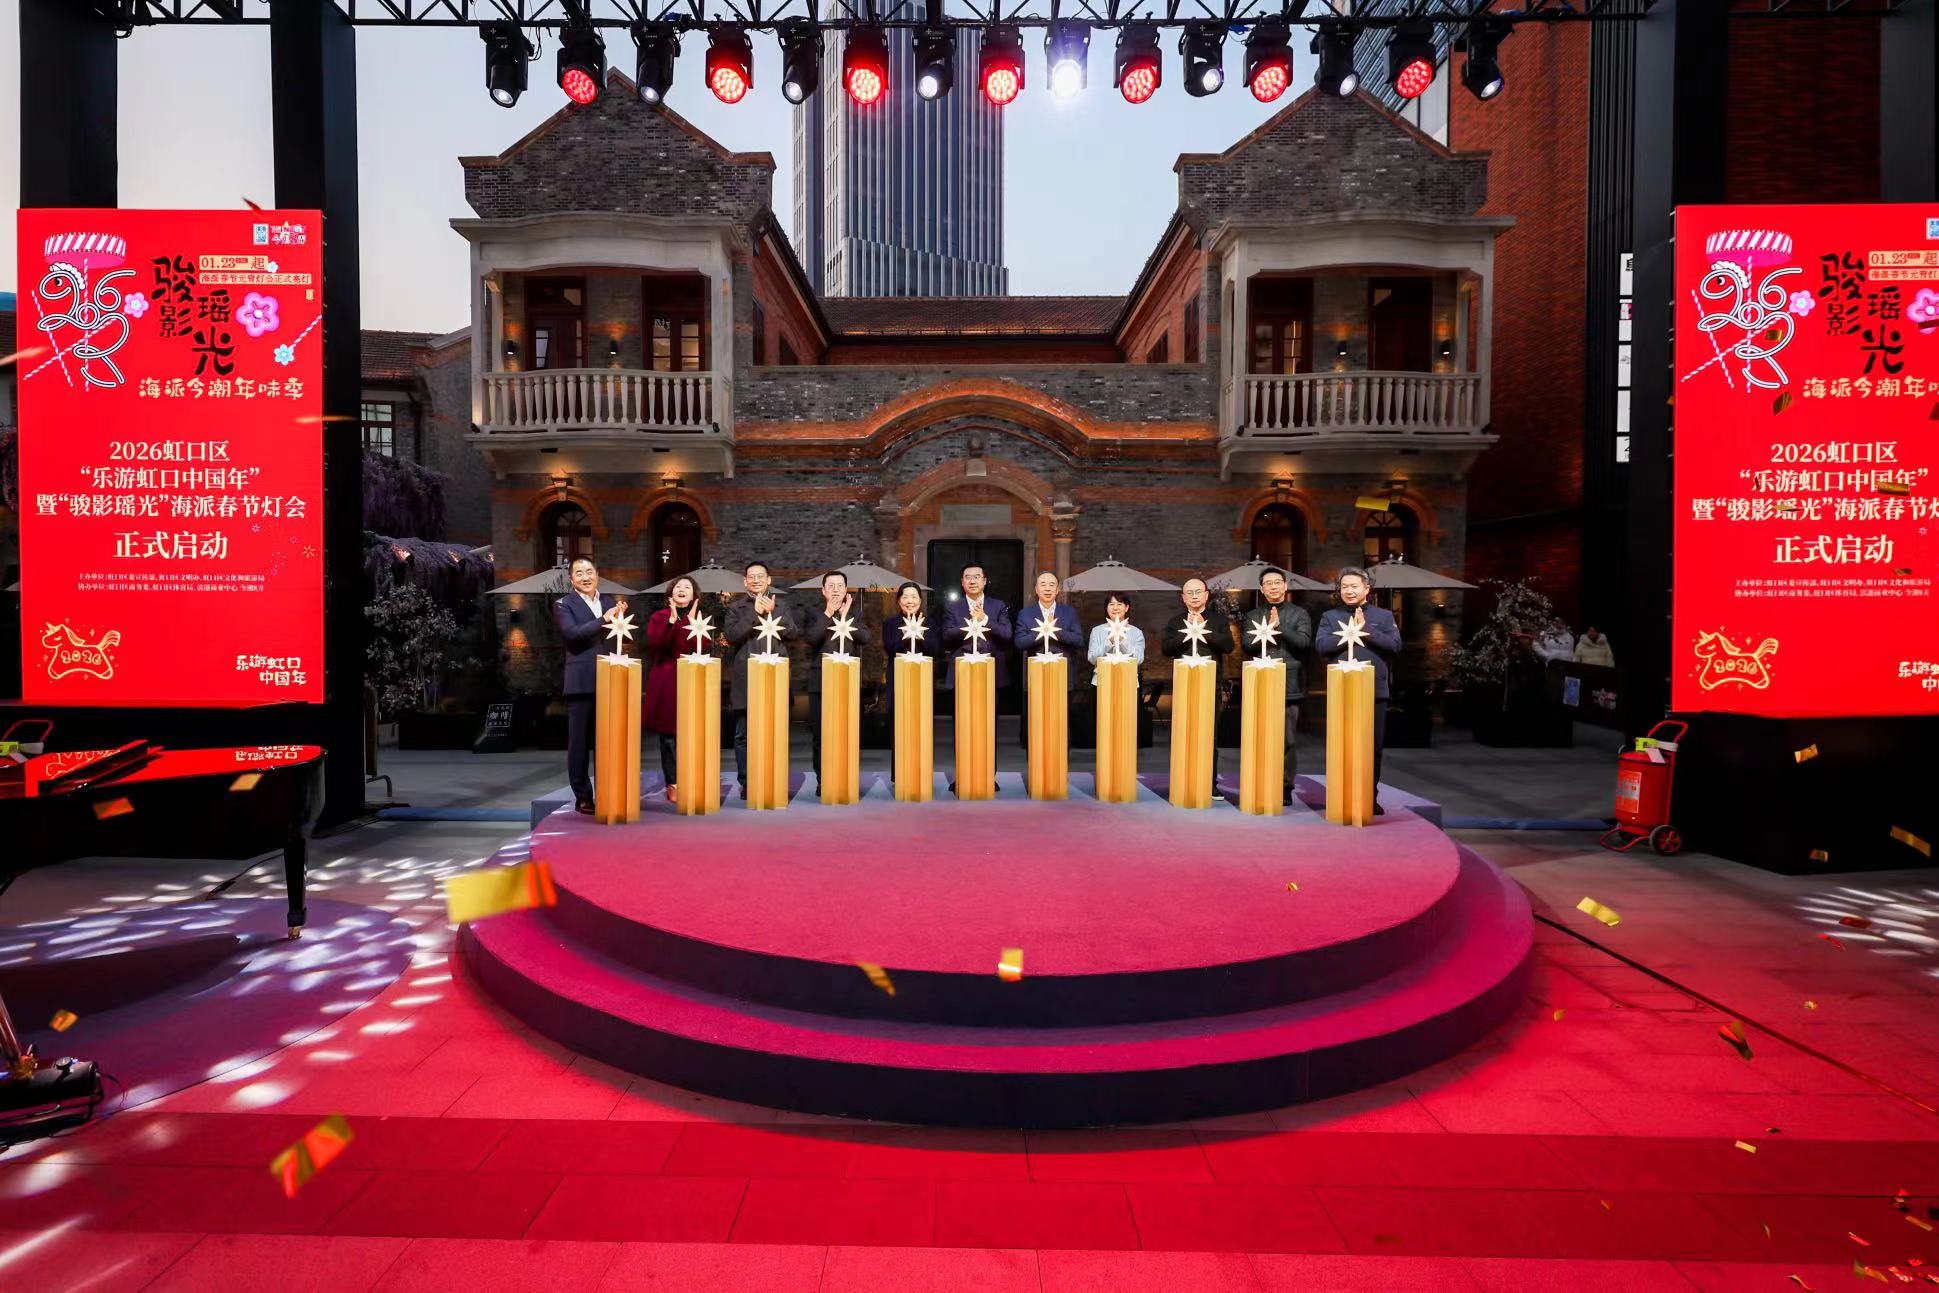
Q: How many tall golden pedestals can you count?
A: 11